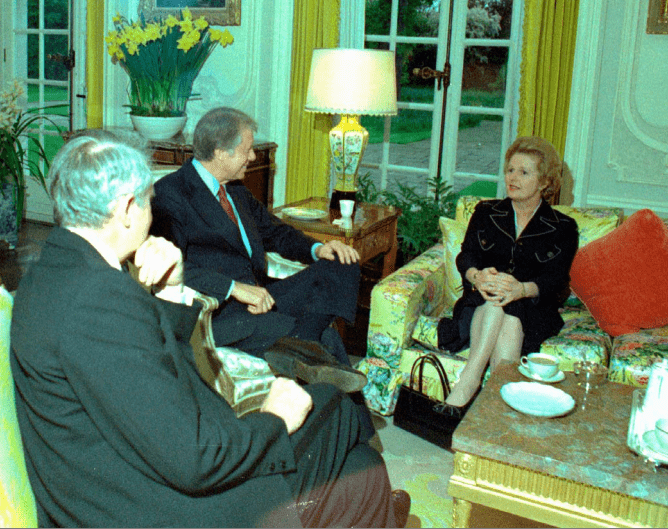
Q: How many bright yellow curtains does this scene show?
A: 3